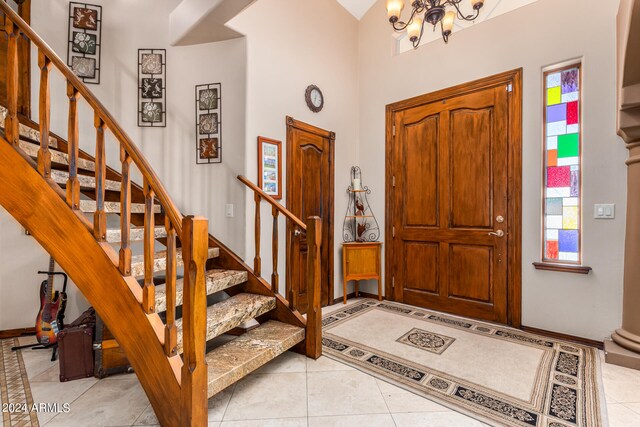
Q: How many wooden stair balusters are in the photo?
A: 10